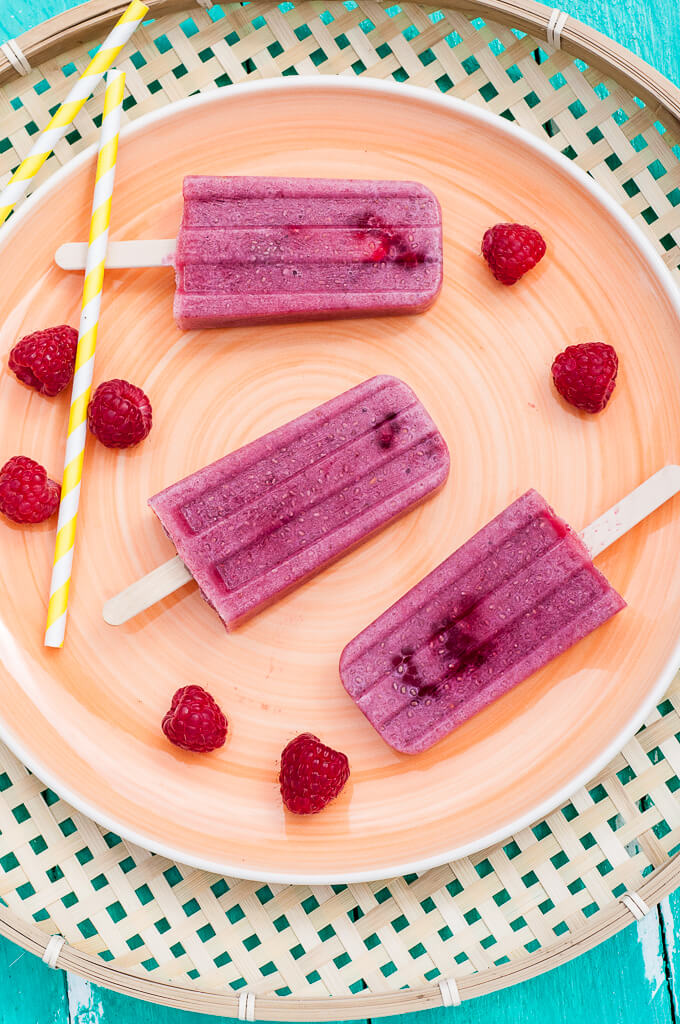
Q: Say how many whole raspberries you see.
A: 7